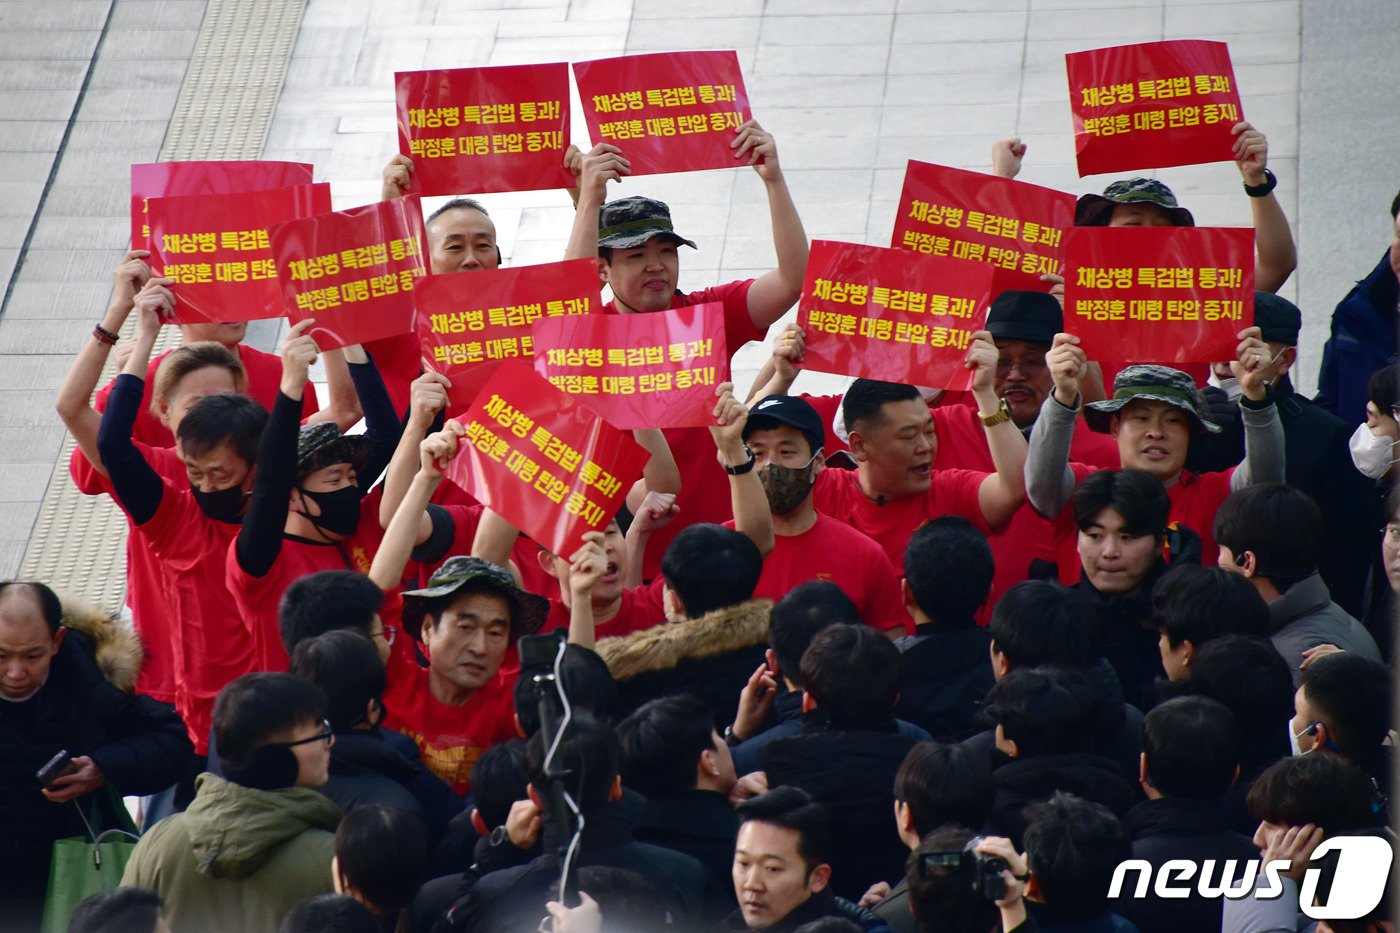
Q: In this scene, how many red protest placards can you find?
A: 12